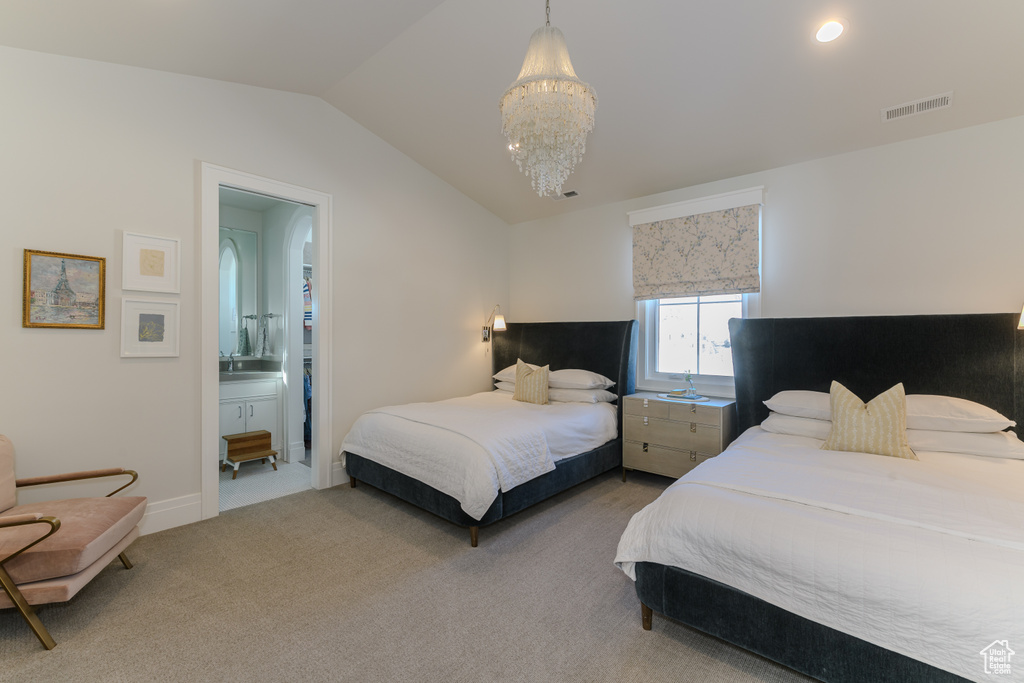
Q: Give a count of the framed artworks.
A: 3